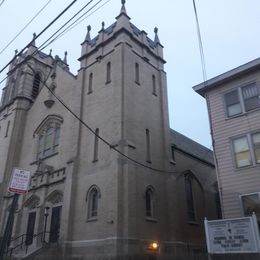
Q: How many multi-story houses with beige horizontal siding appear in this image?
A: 1